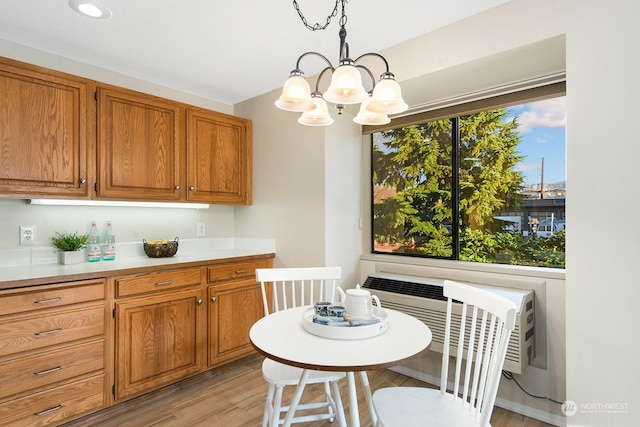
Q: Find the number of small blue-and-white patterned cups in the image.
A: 2